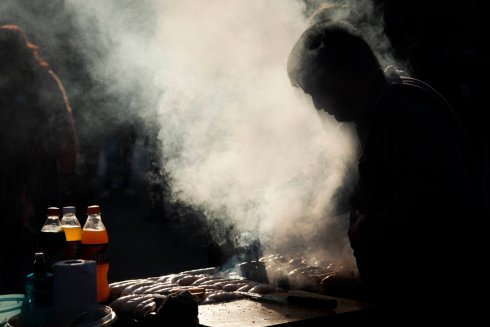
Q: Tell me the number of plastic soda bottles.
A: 3